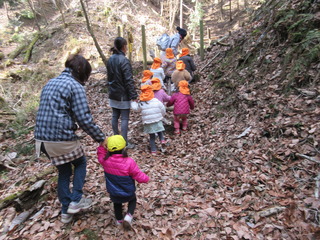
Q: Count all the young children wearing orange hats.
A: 8